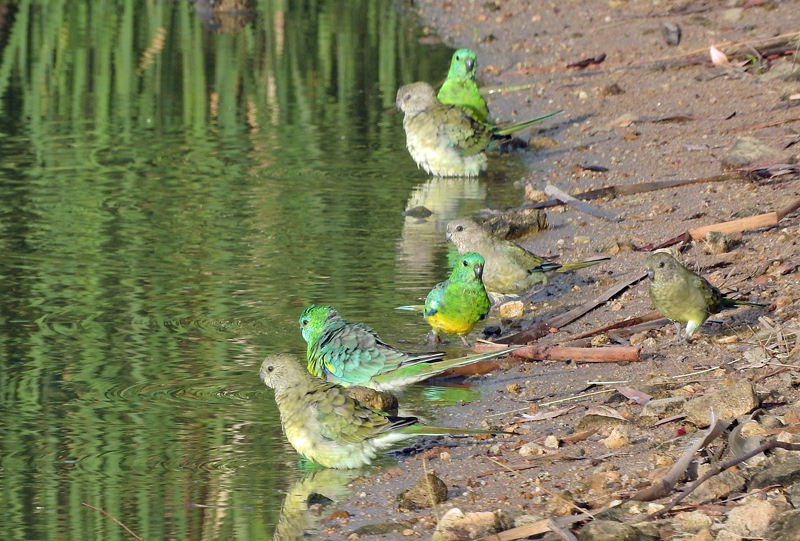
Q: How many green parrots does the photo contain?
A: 3